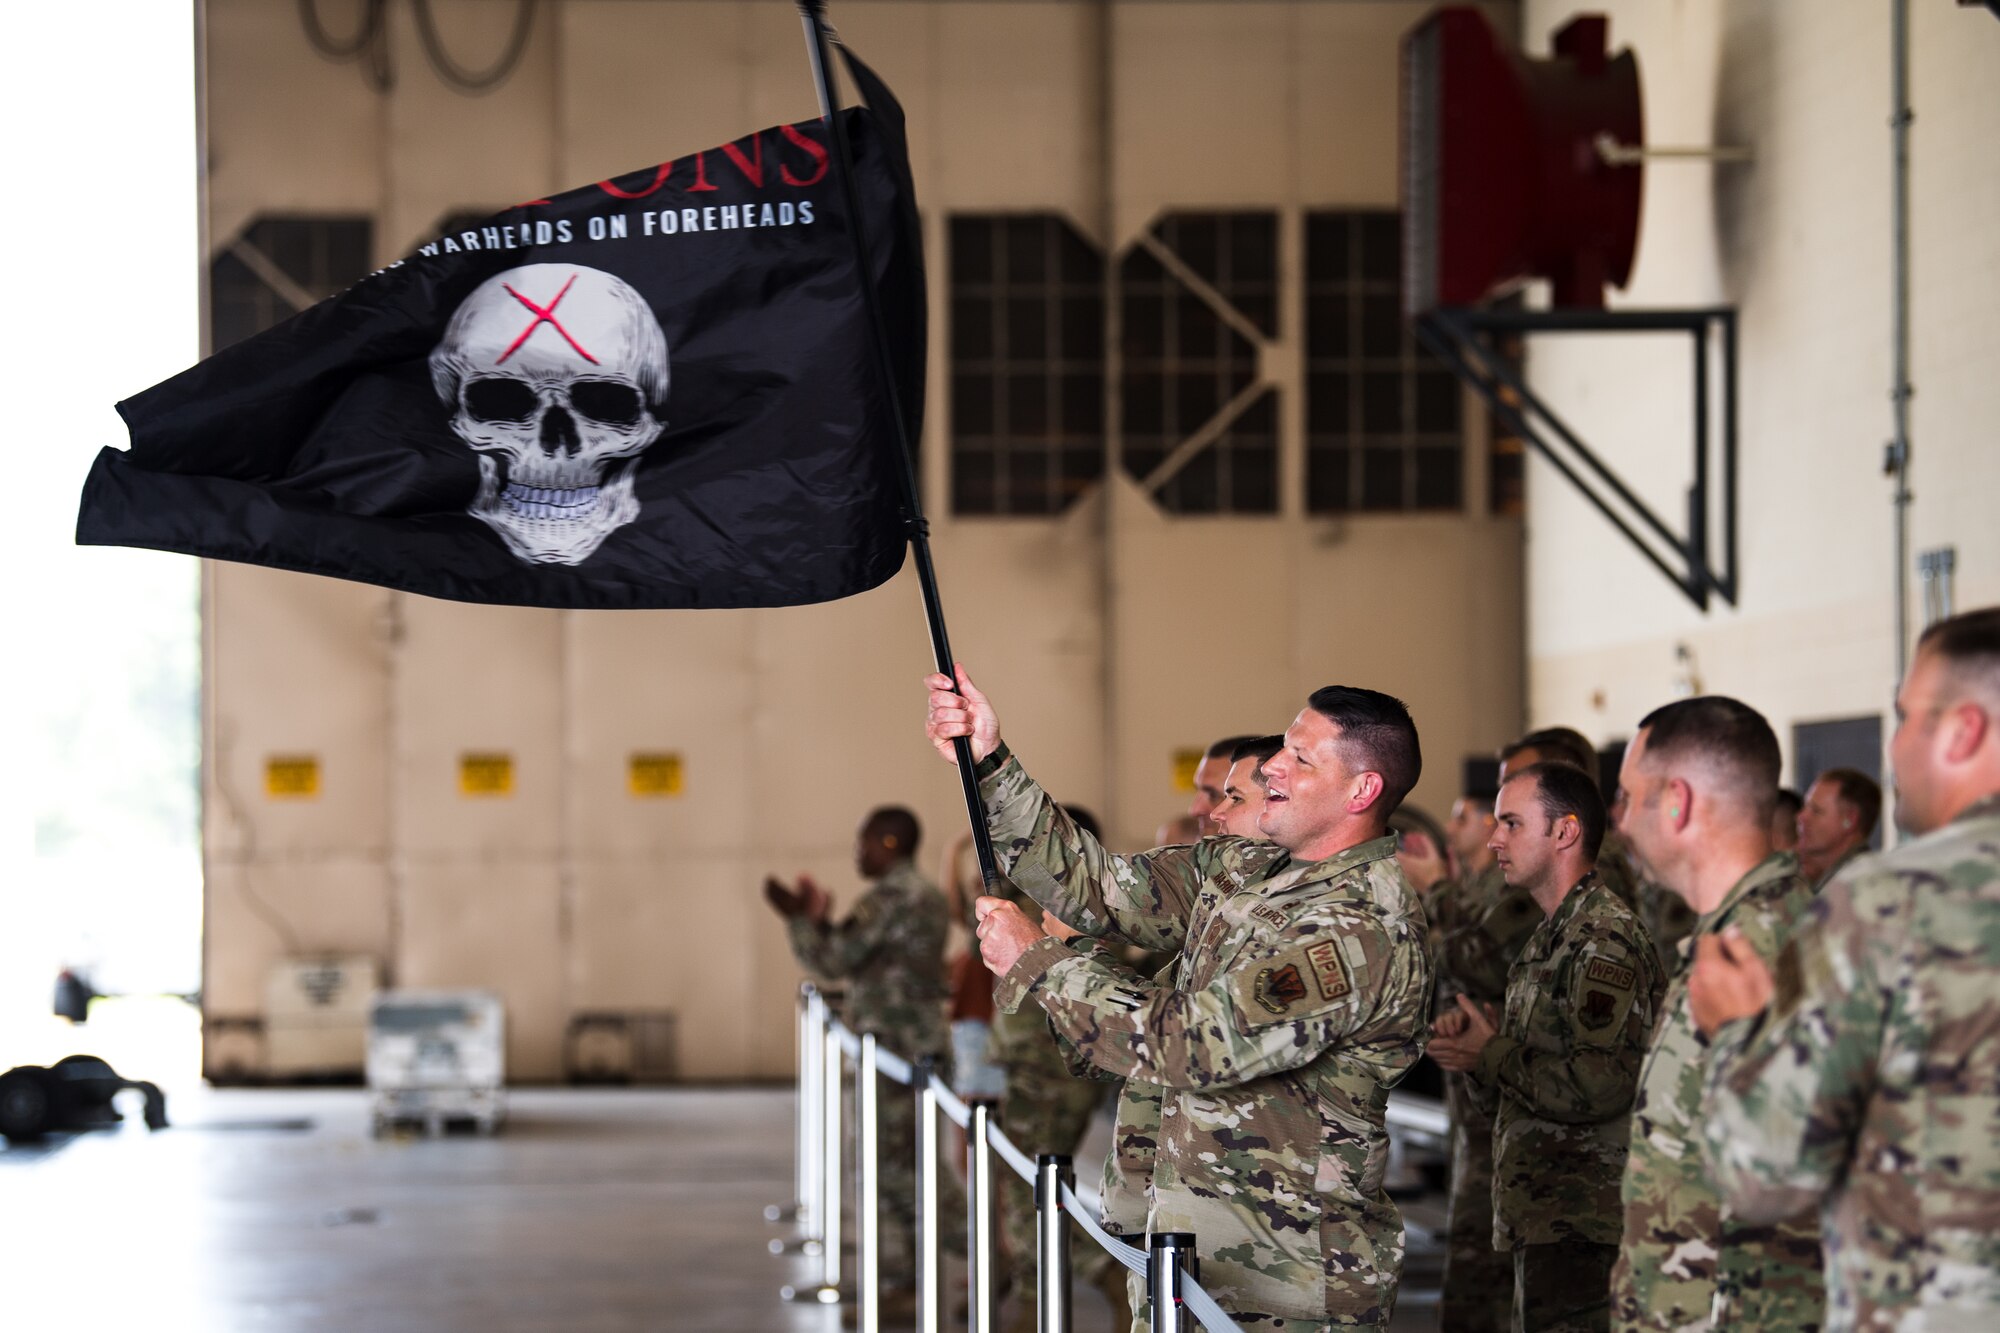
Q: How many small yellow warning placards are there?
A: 4